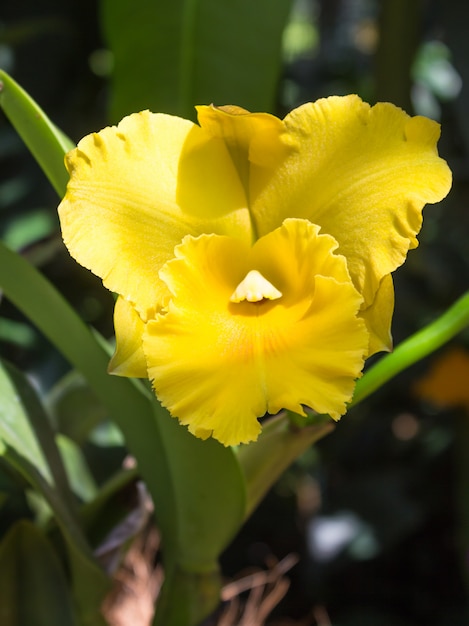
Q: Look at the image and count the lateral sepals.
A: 2